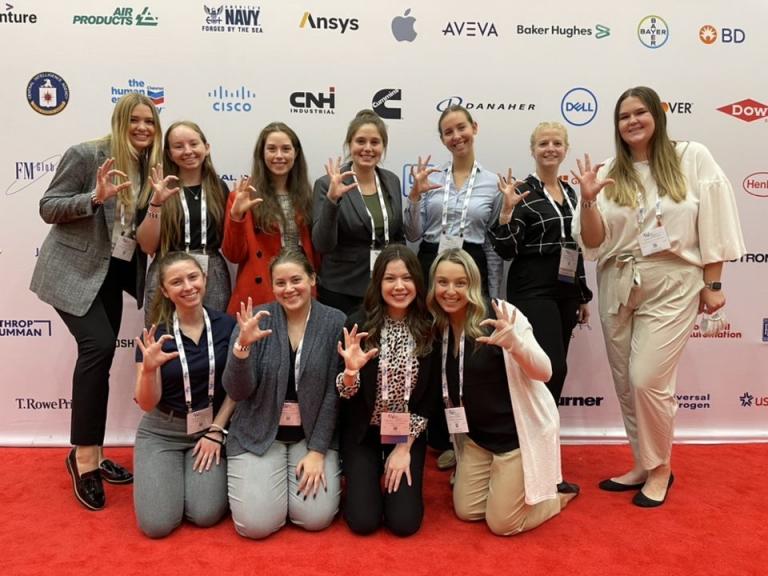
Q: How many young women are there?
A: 11